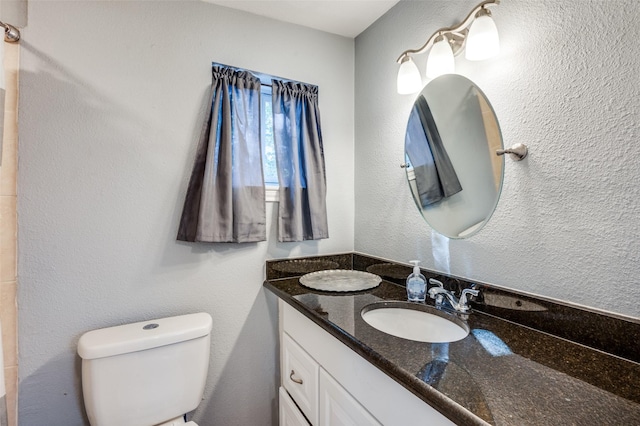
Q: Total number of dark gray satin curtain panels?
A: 2